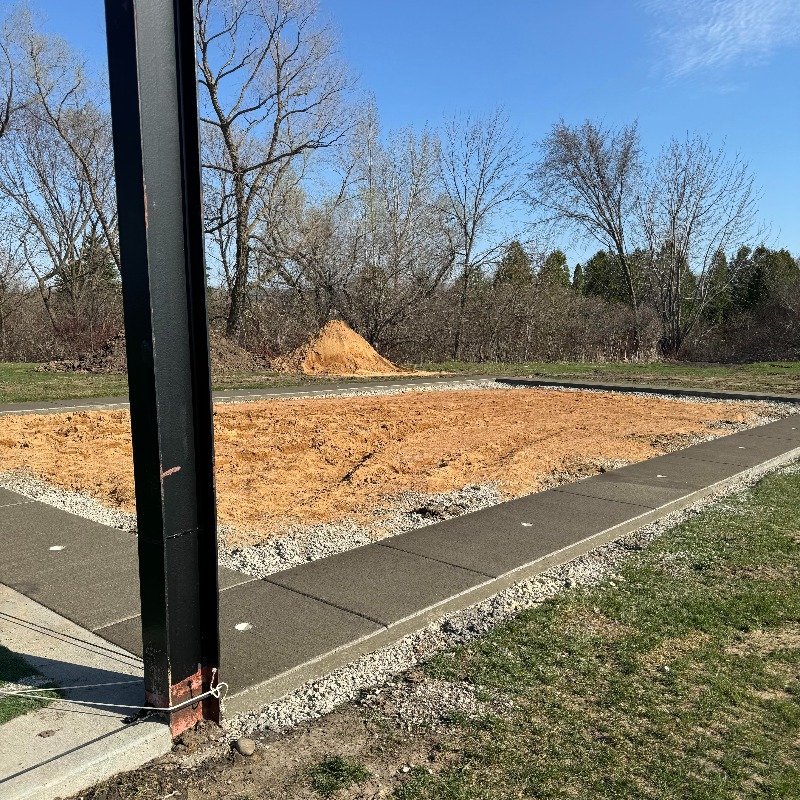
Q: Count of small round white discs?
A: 6